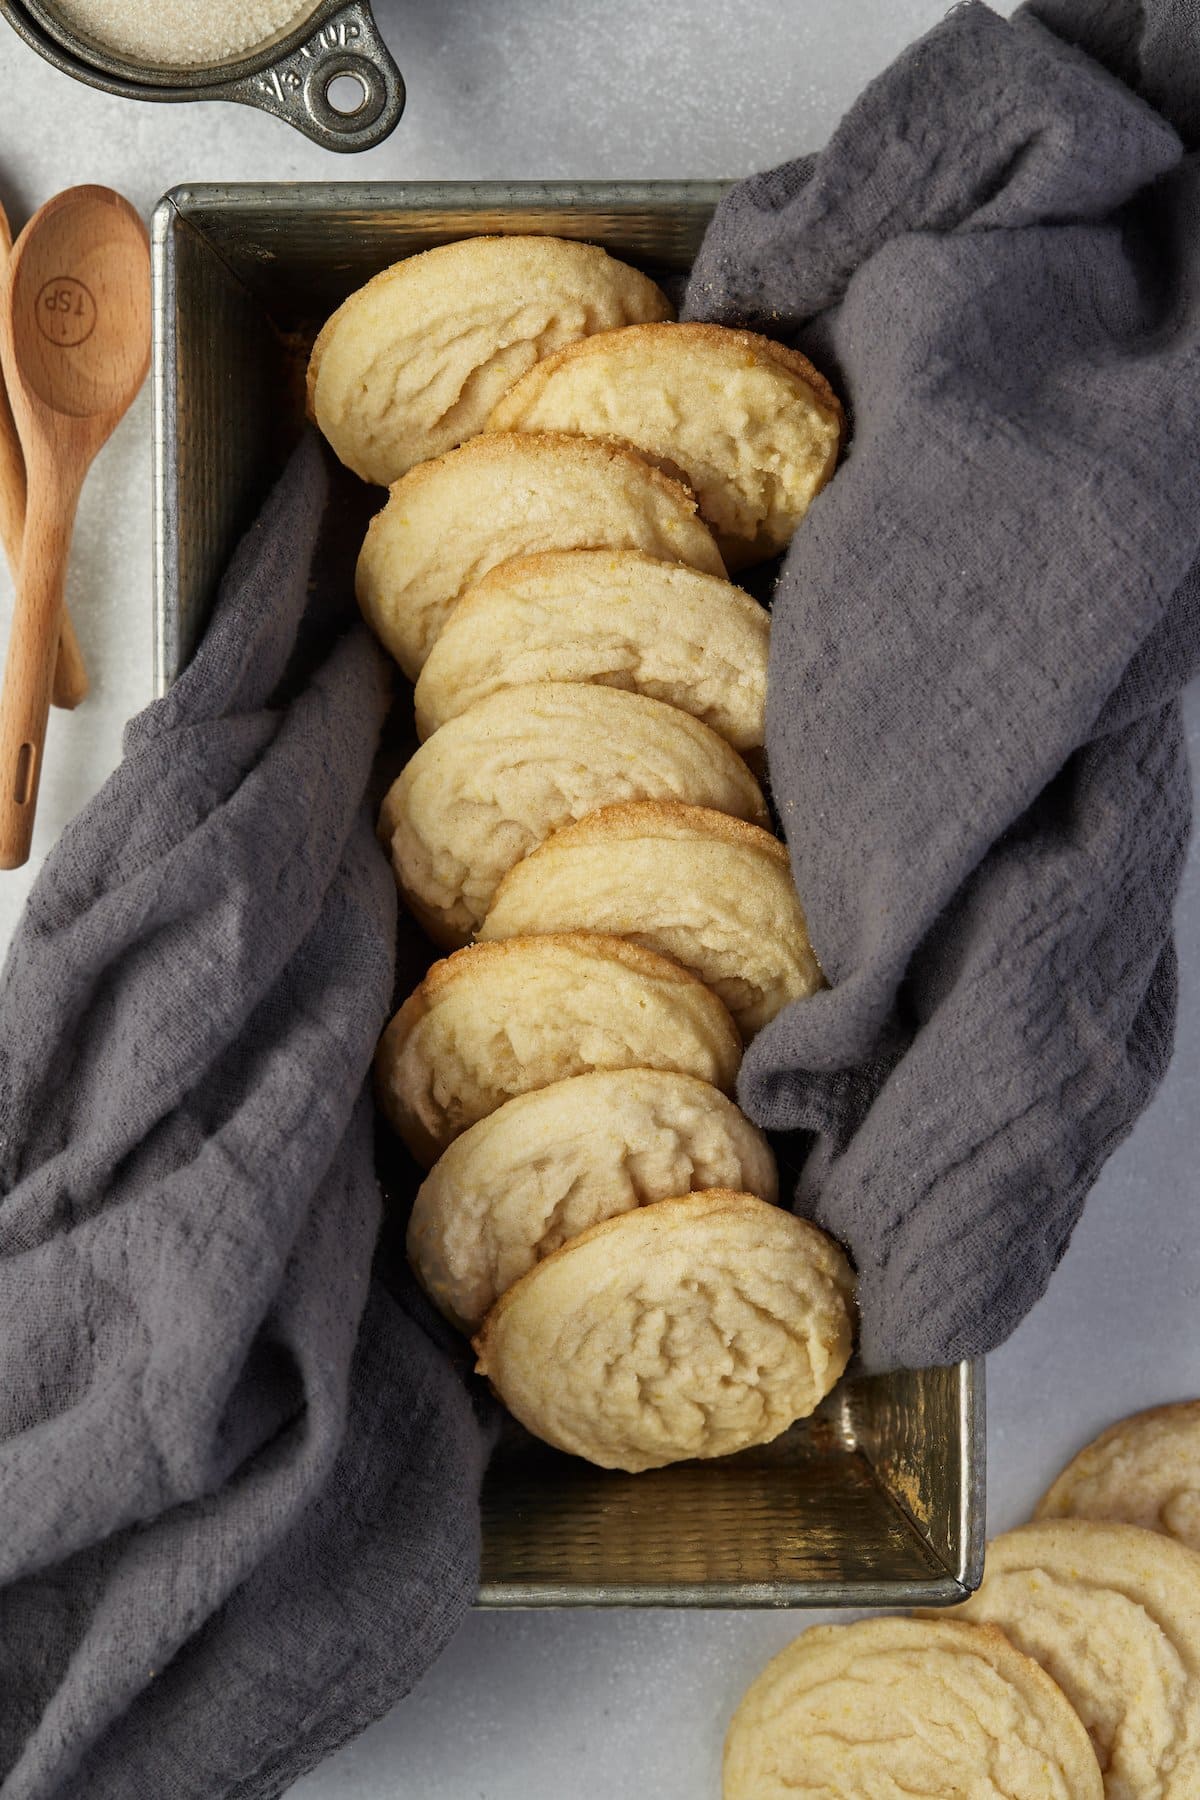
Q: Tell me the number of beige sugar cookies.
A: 12